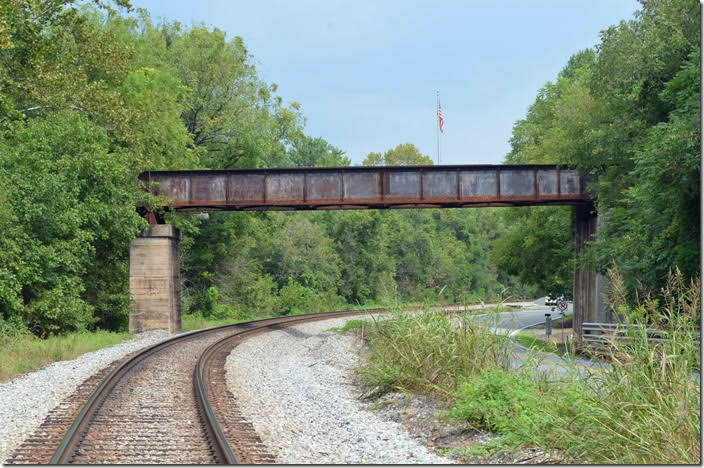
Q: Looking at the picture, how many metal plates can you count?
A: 12